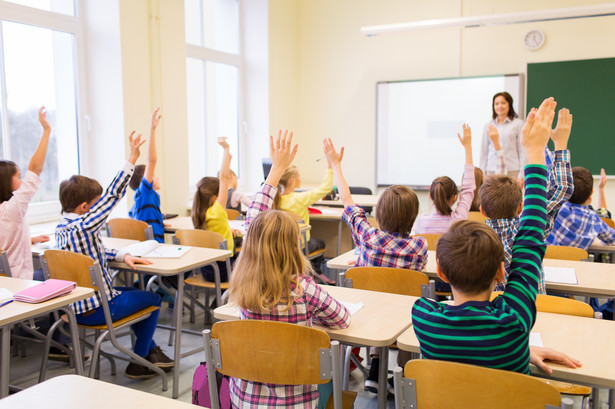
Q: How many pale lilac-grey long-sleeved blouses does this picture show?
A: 1